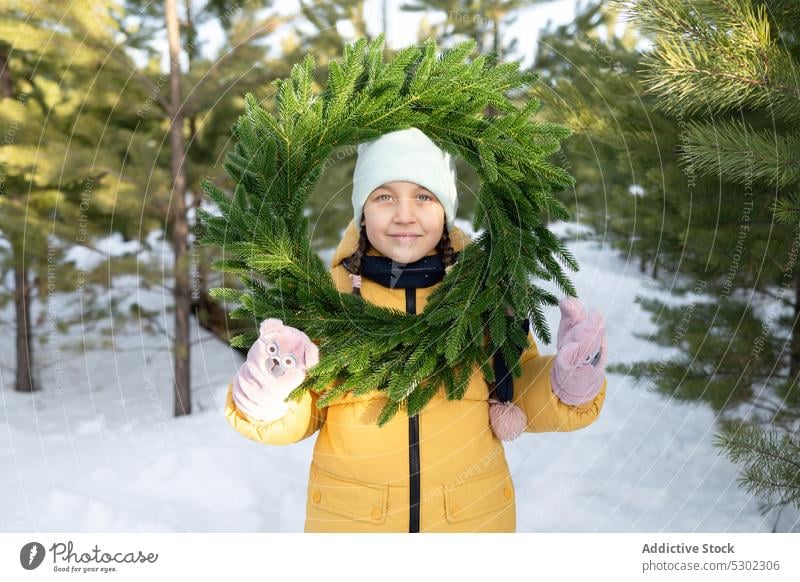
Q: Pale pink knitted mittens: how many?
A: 2